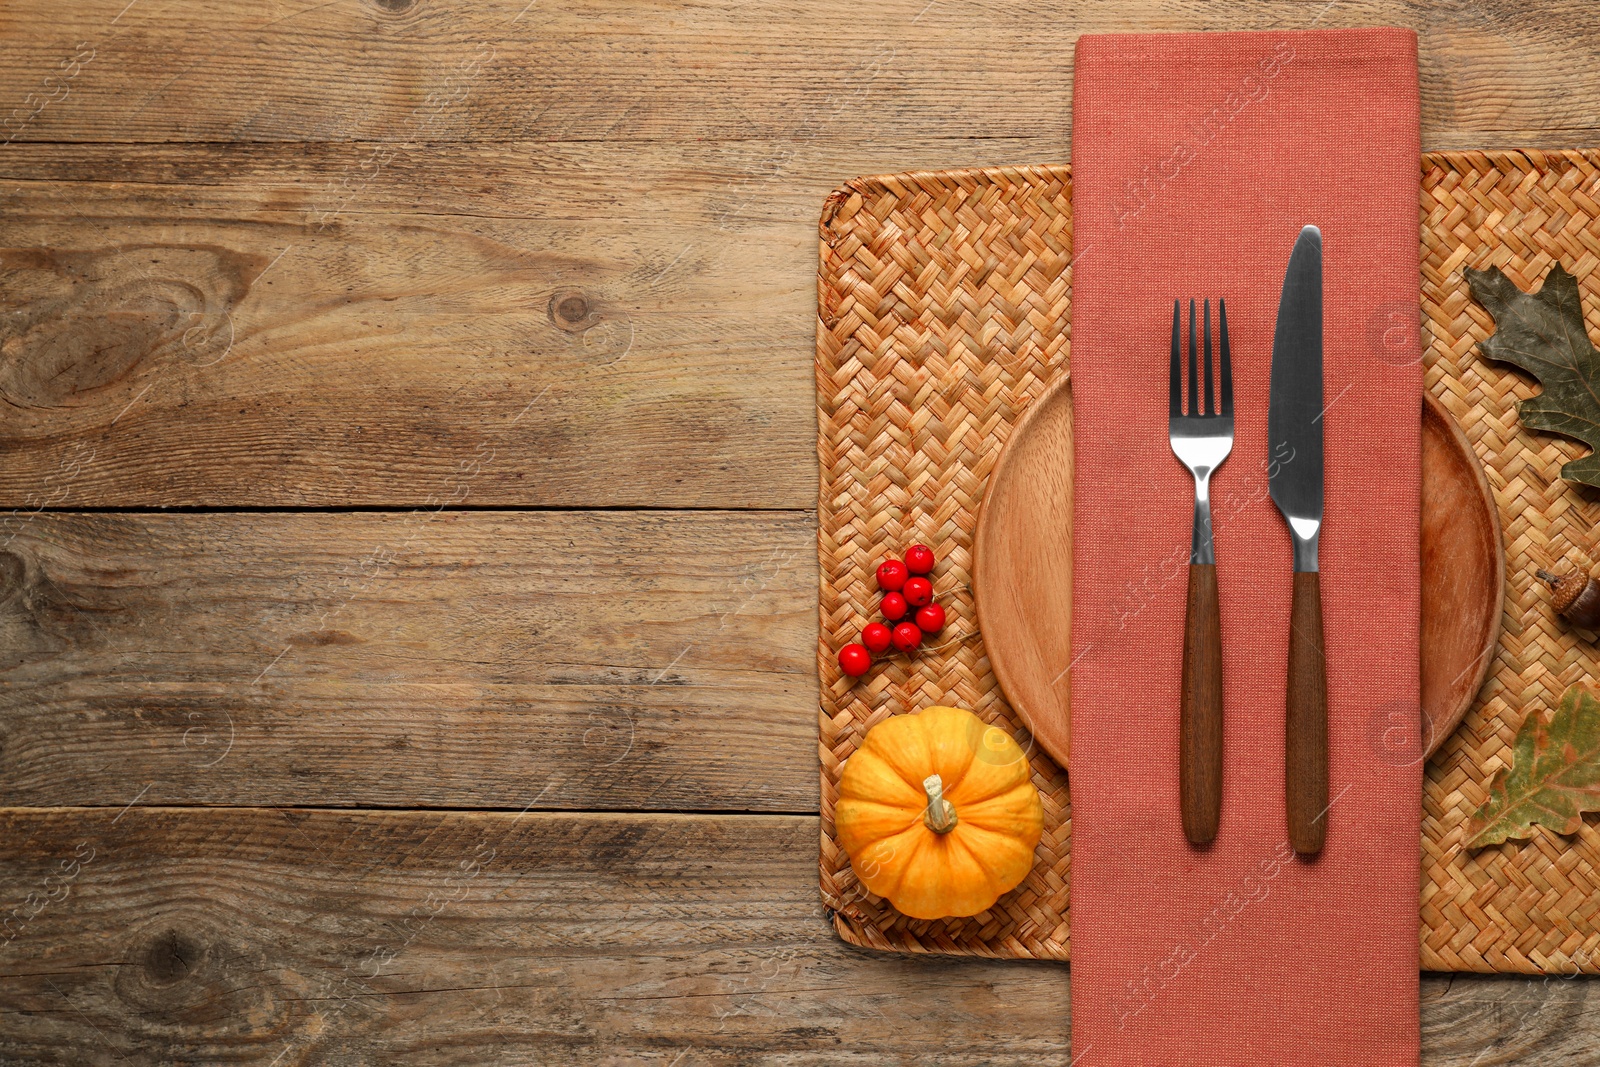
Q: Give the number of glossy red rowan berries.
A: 8